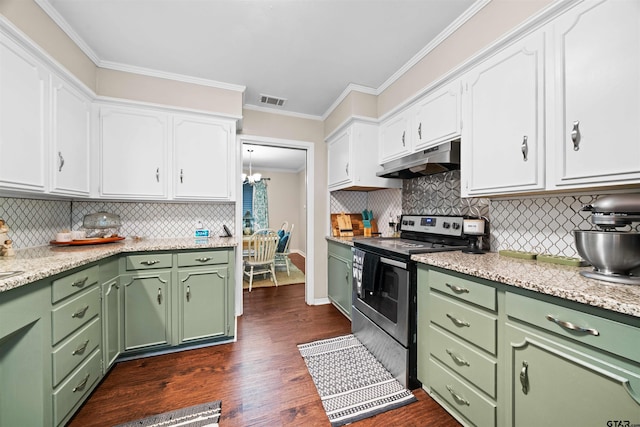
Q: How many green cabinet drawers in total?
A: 11